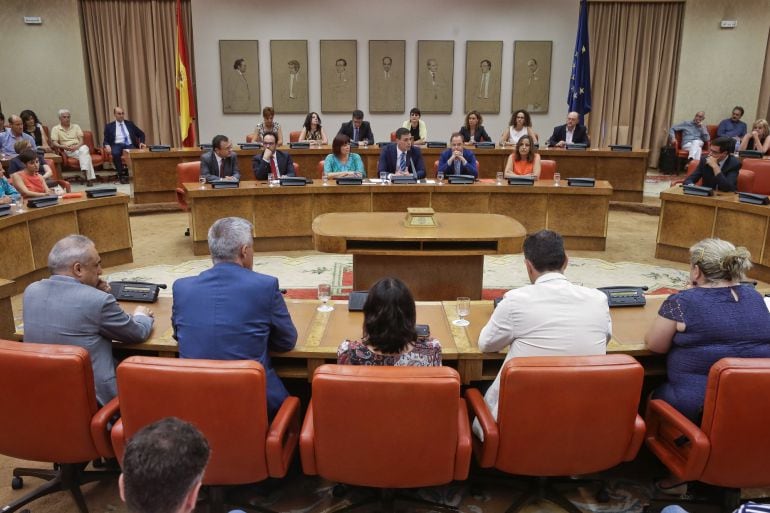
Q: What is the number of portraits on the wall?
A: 7